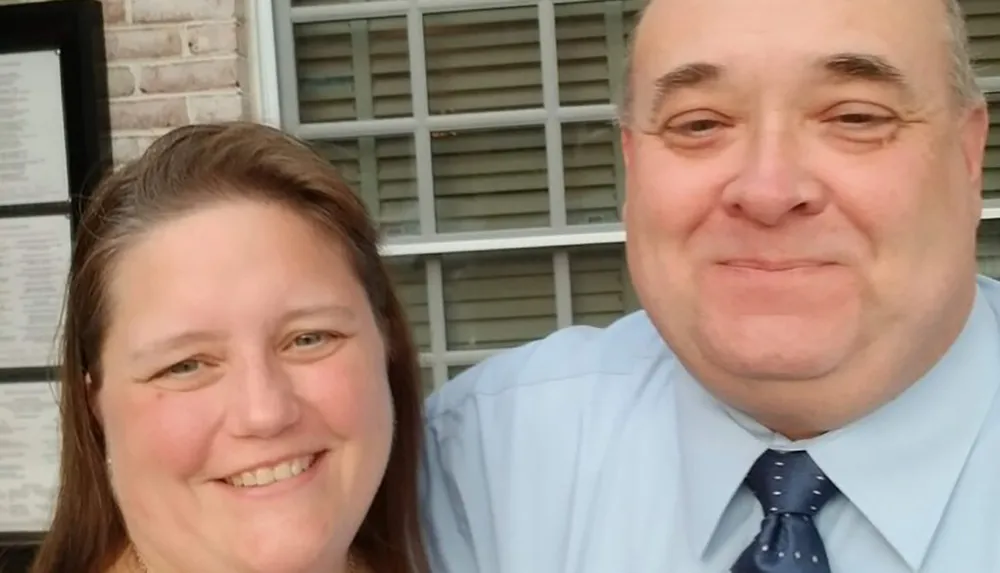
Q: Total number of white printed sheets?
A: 3